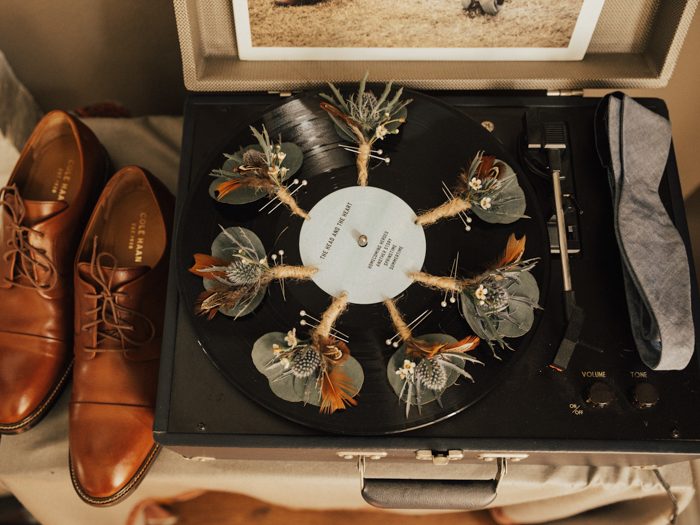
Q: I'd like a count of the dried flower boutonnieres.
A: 7